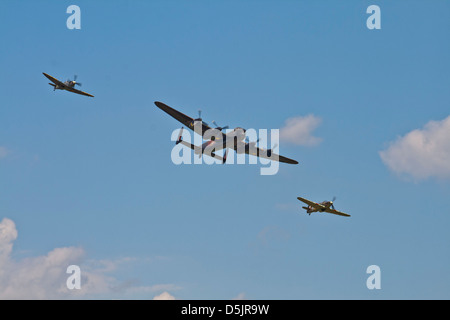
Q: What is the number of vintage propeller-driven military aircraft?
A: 3